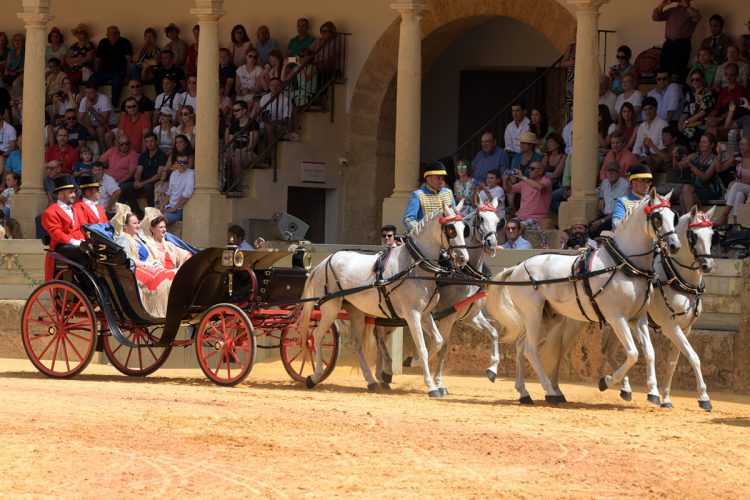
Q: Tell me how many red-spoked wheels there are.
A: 4